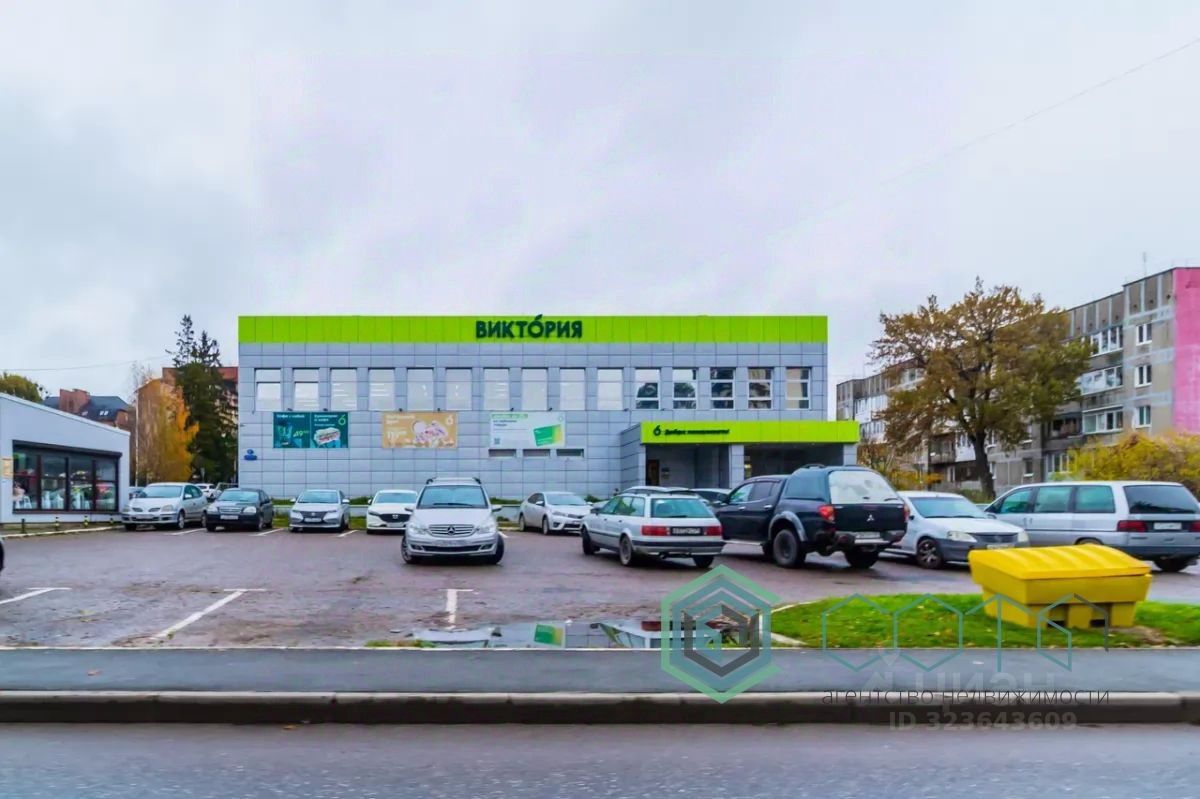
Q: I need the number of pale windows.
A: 10